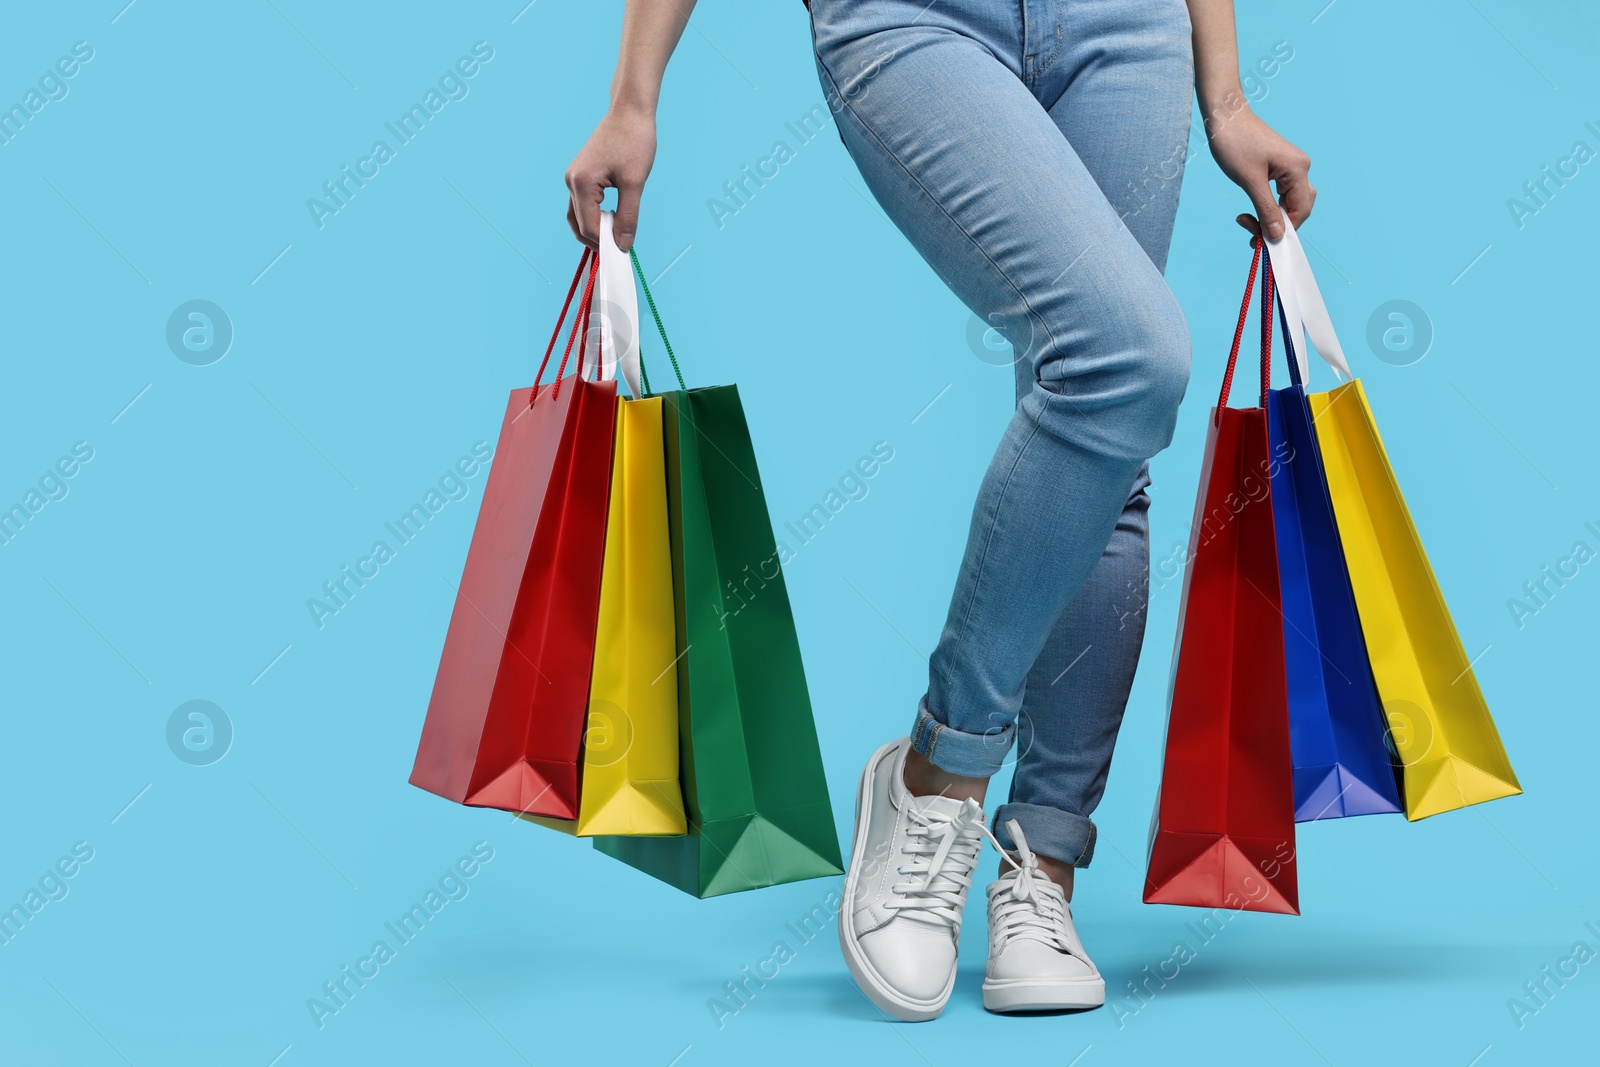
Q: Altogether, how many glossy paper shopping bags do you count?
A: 6